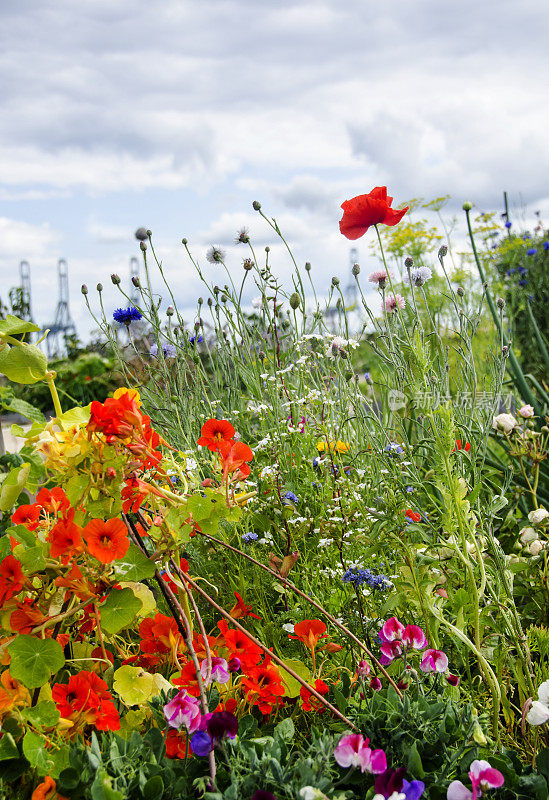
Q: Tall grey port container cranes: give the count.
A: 4